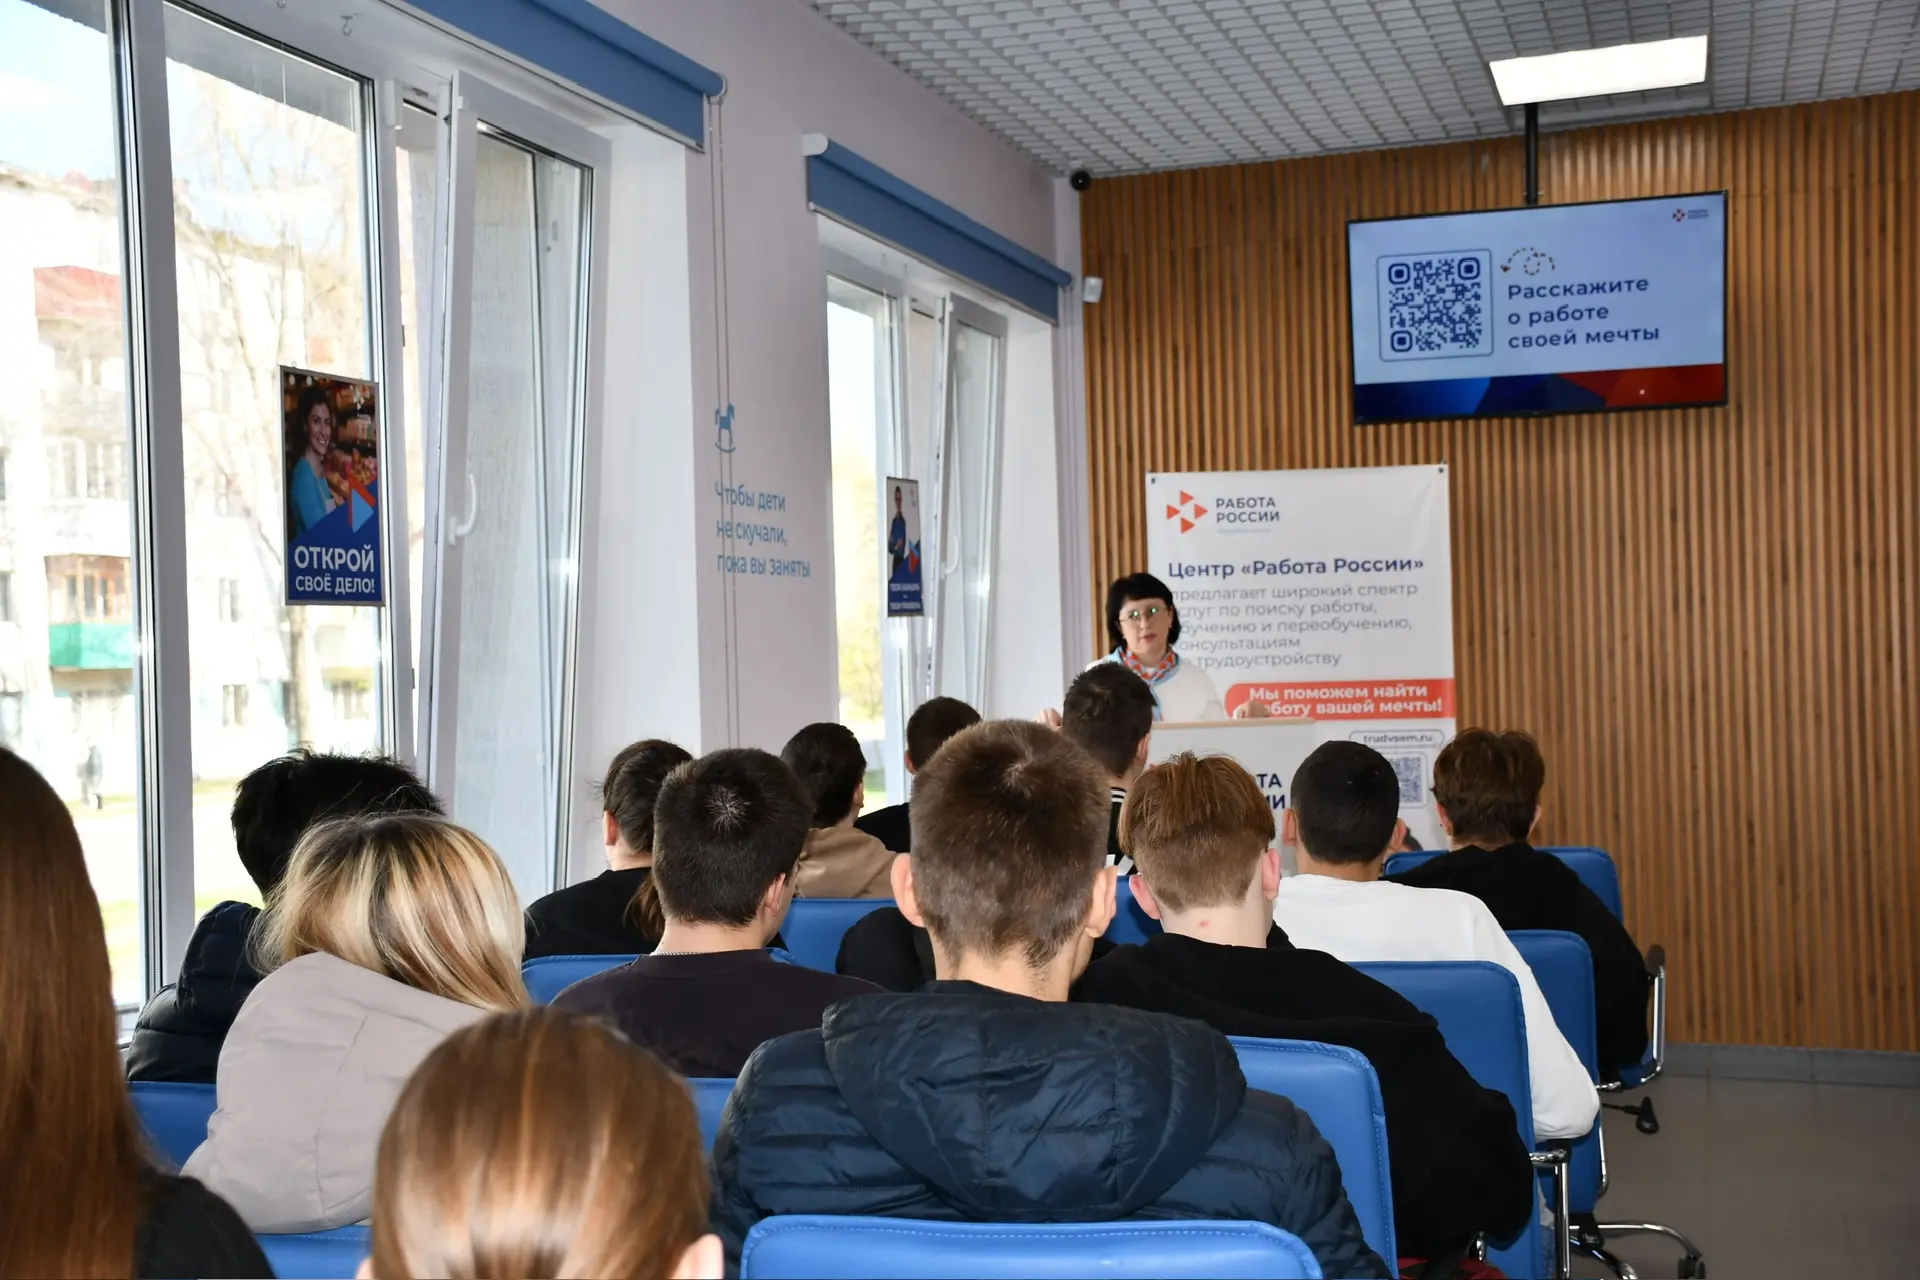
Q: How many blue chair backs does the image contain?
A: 11